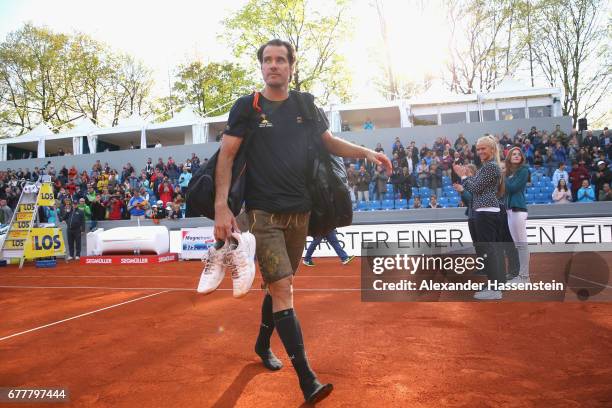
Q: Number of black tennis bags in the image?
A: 2